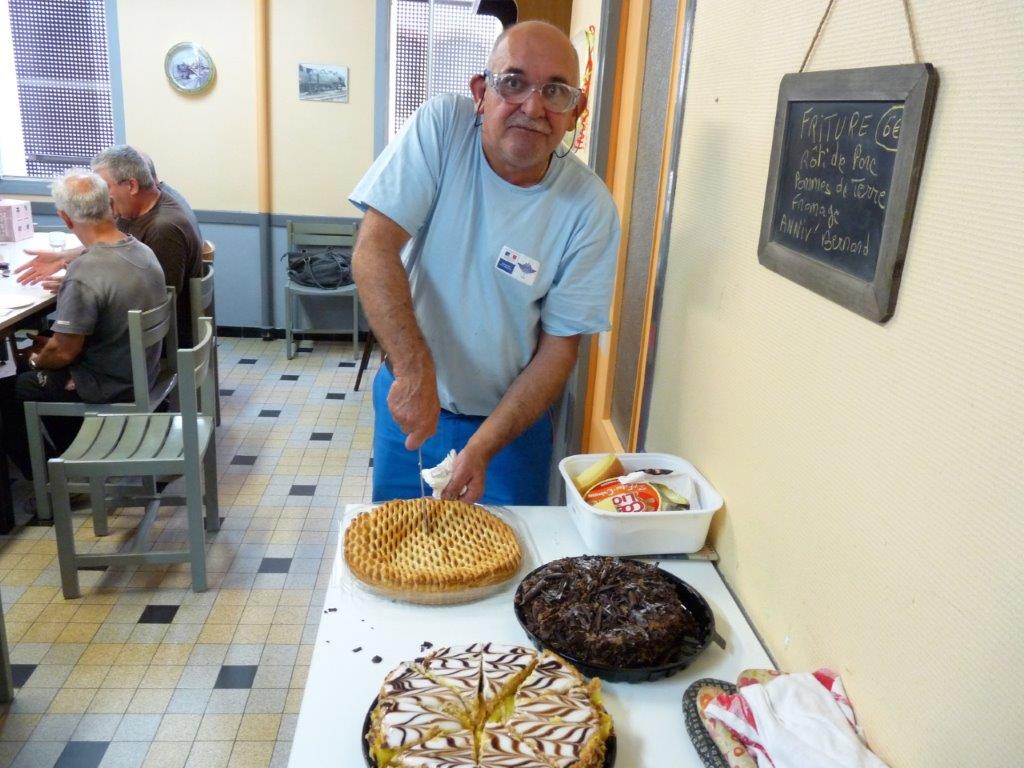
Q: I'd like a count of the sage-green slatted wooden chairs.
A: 4